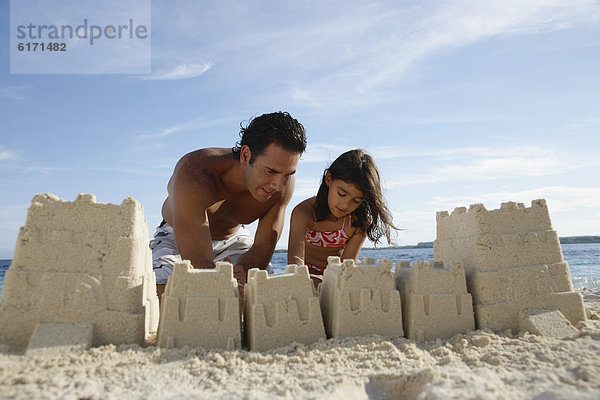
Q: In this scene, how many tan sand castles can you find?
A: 6